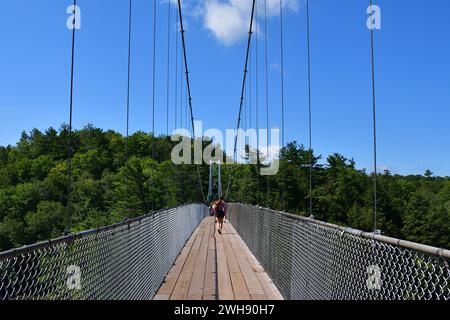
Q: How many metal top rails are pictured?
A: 2